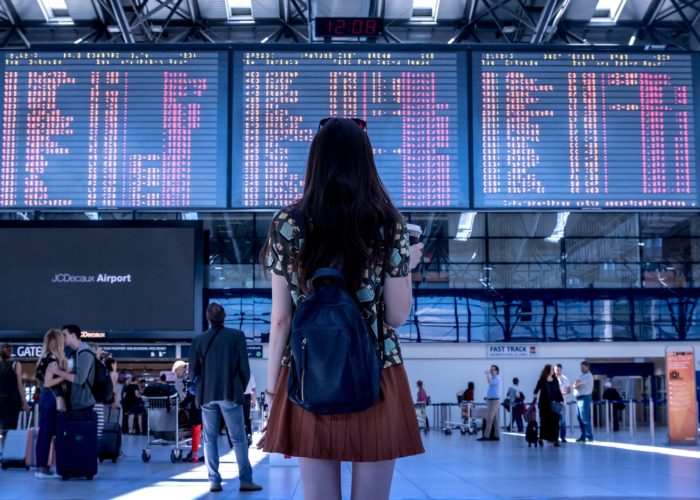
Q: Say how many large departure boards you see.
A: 3